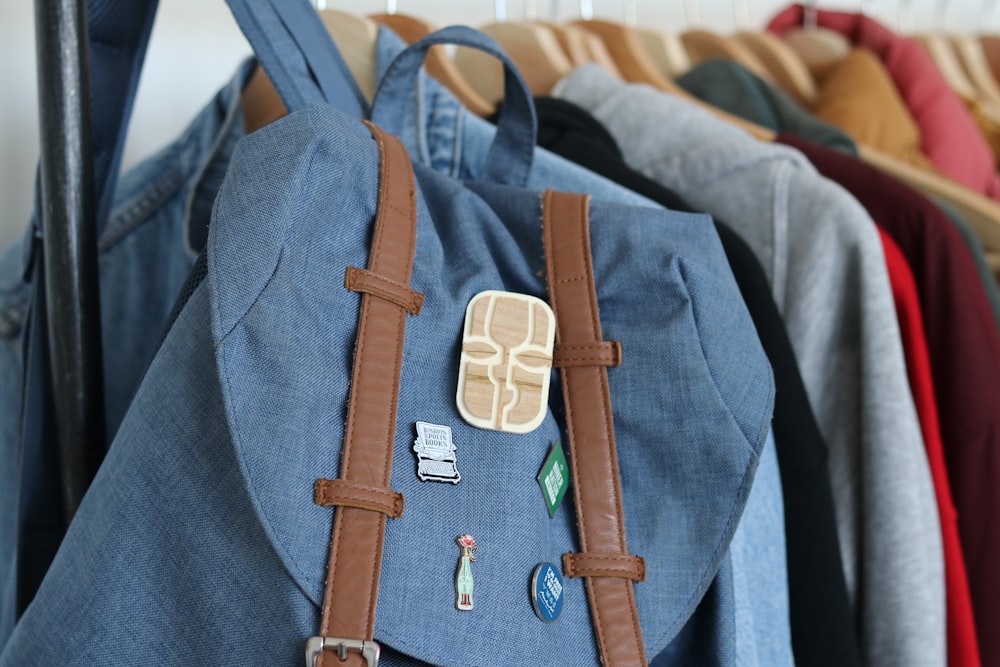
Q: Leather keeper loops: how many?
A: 4